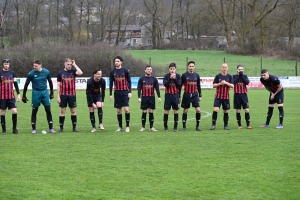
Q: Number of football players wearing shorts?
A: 11